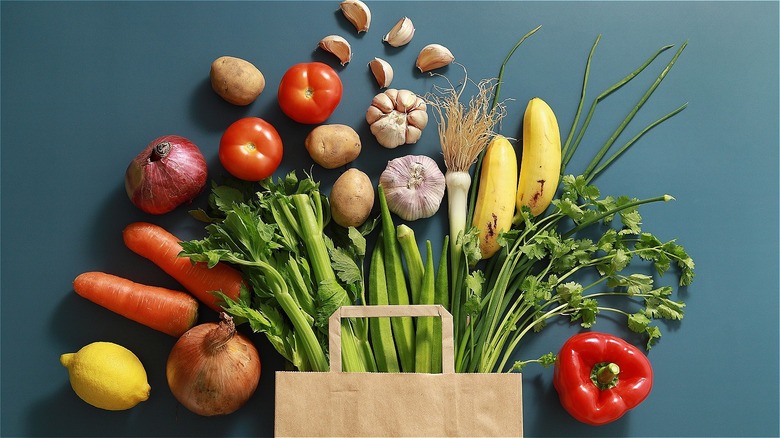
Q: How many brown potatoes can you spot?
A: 3